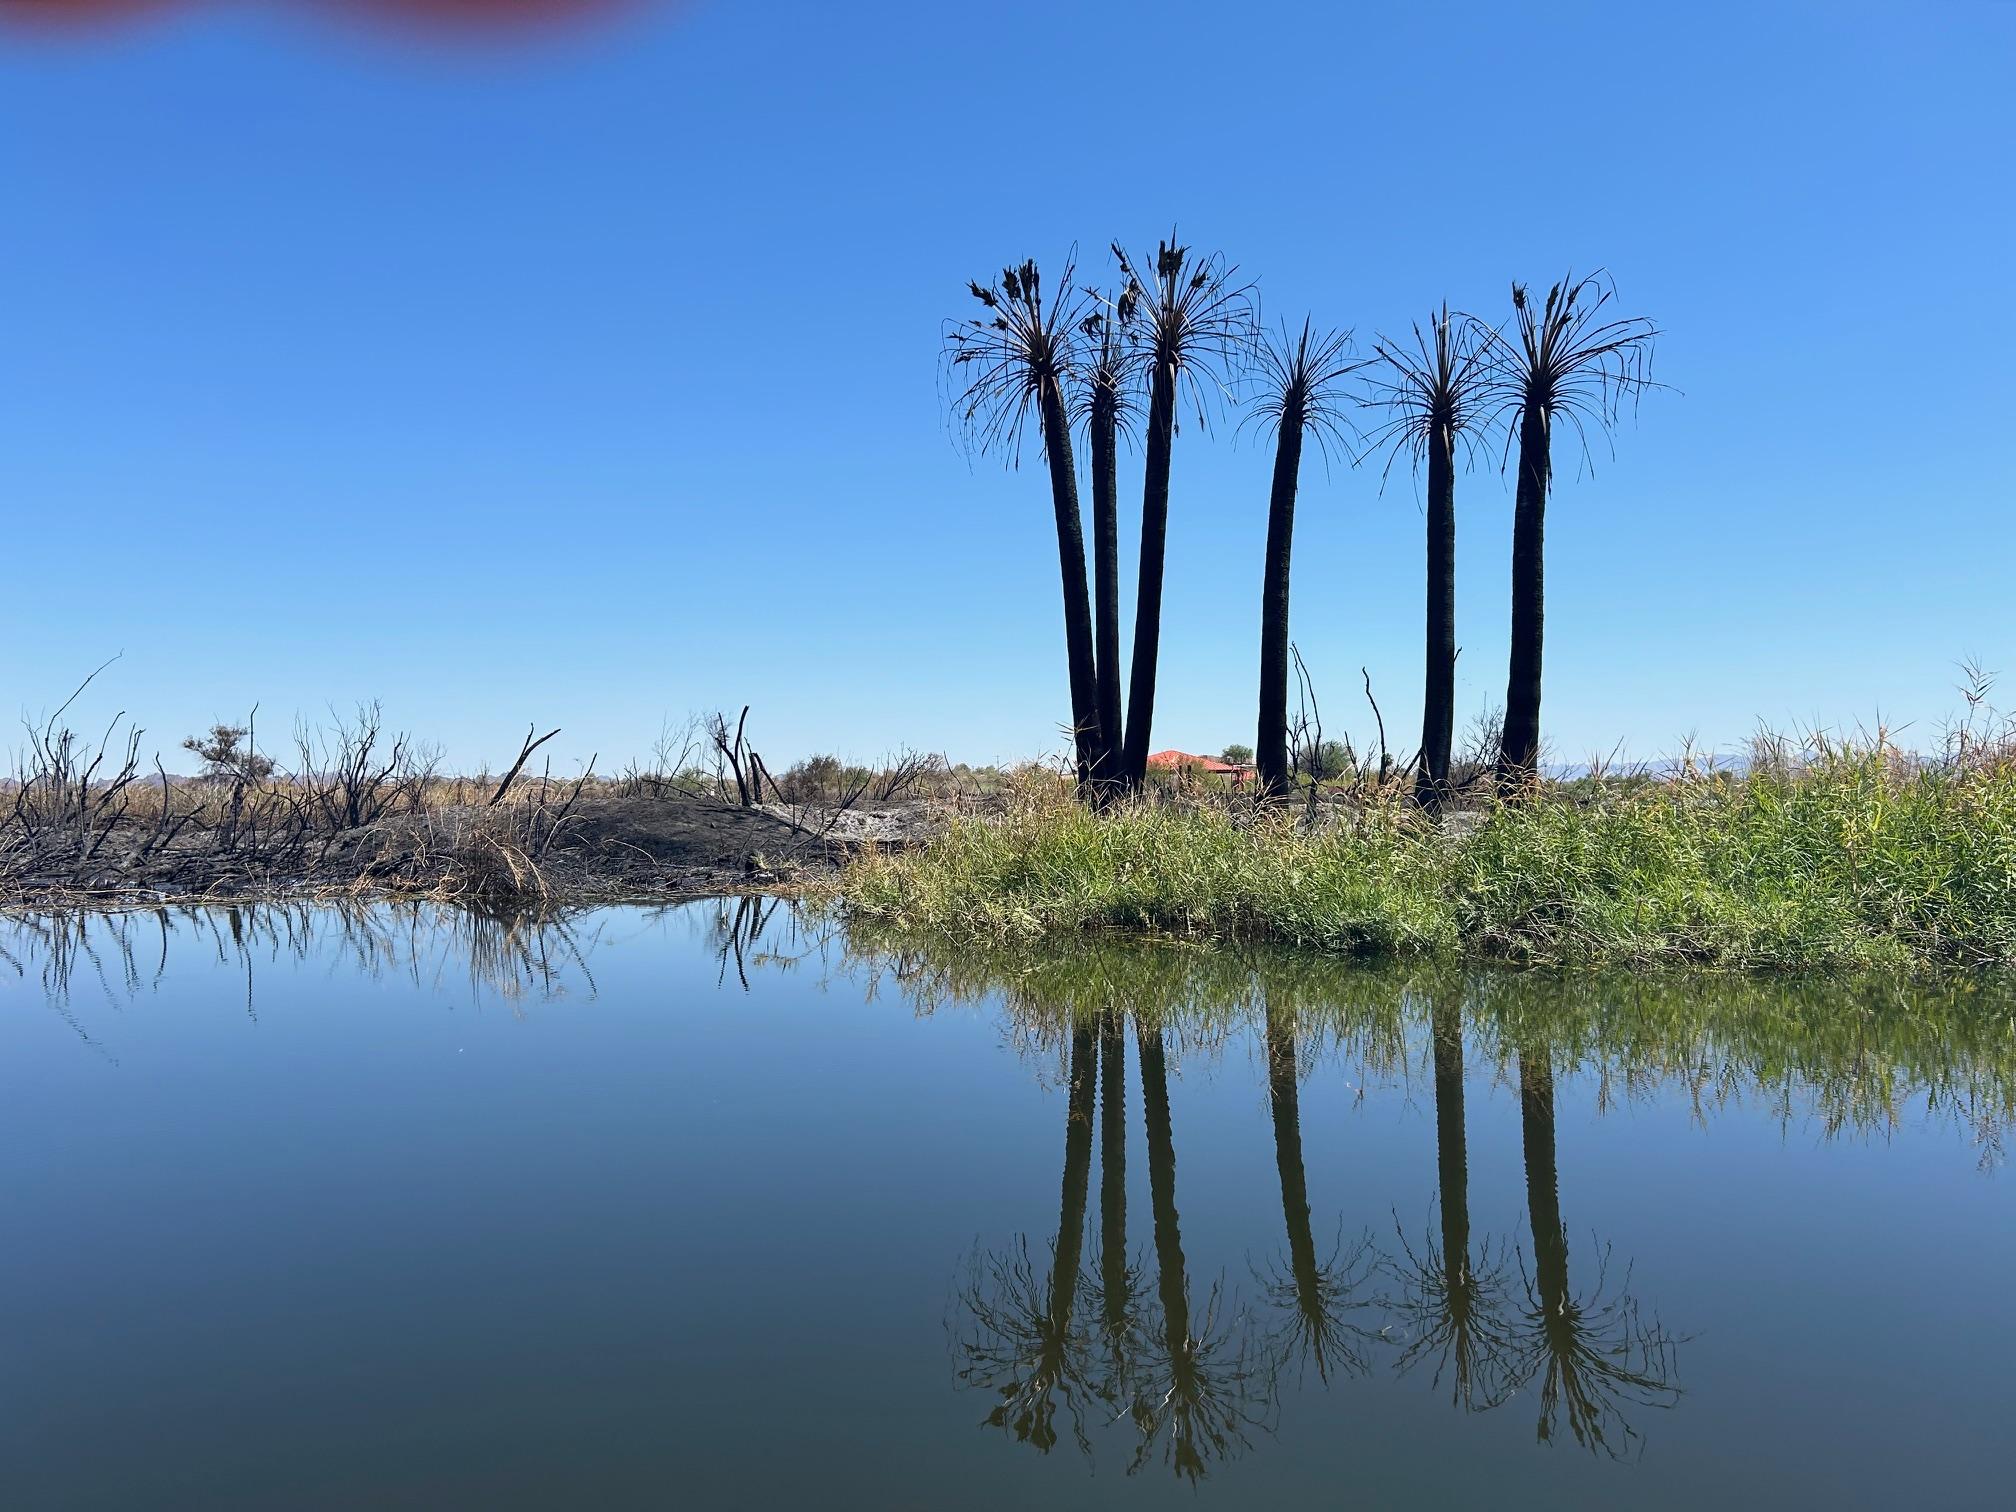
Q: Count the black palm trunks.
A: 6